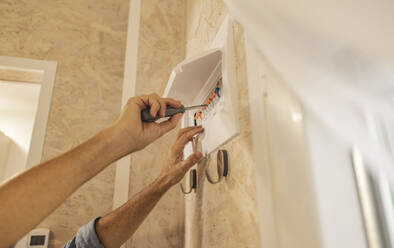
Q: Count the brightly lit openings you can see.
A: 1